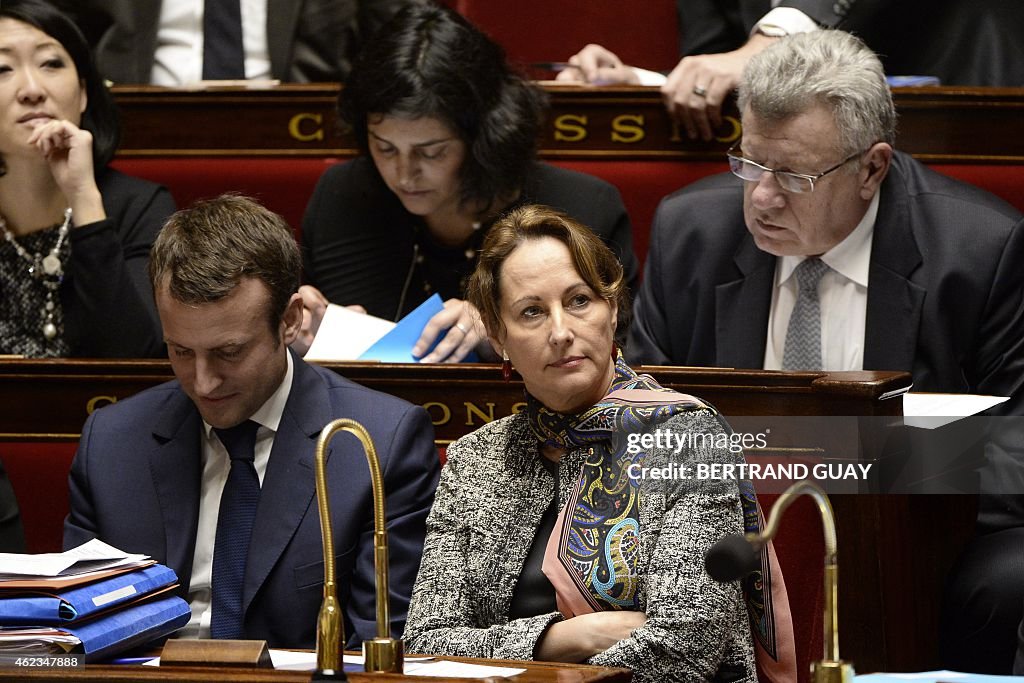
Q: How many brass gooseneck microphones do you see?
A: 2